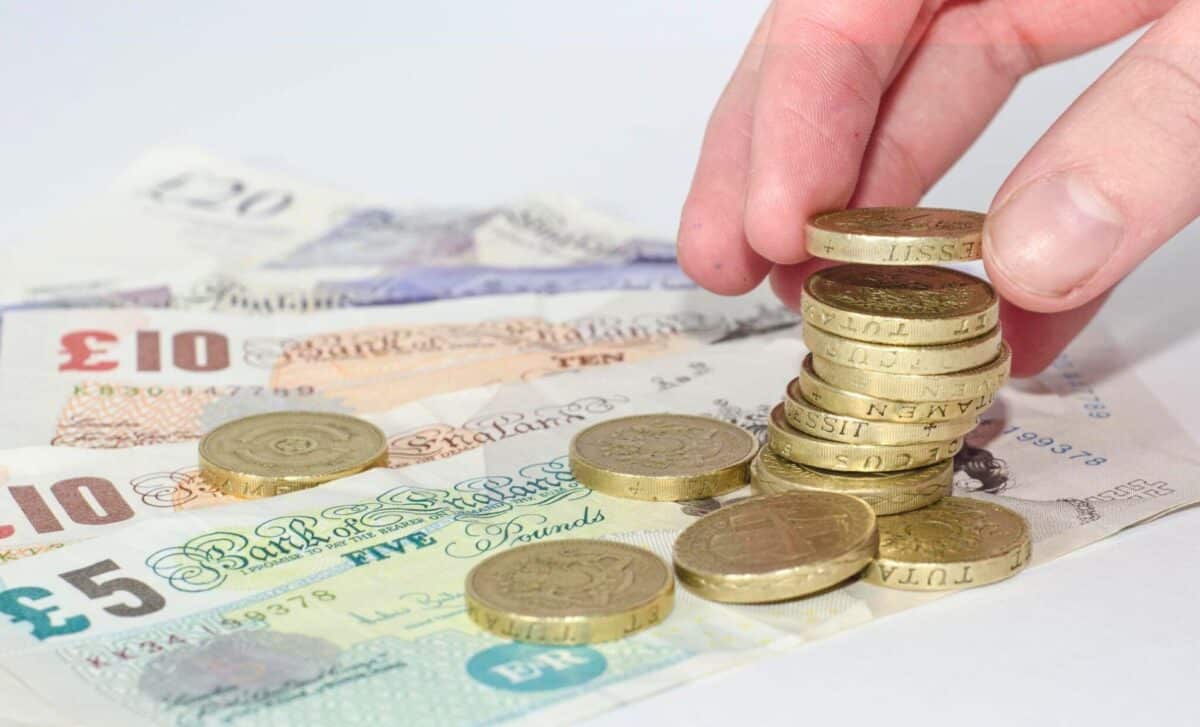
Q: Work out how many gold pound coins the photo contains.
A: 13